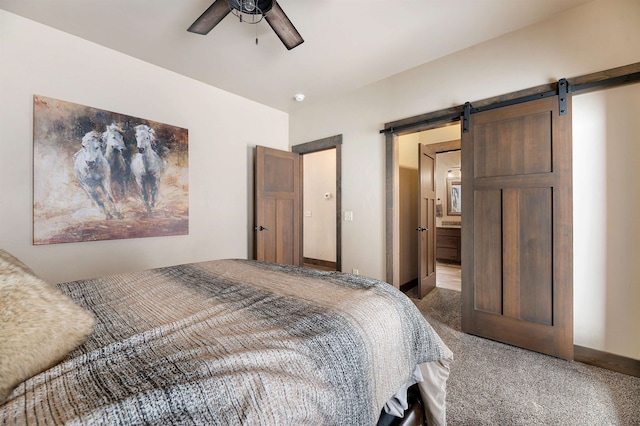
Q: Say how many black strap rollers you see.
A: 2